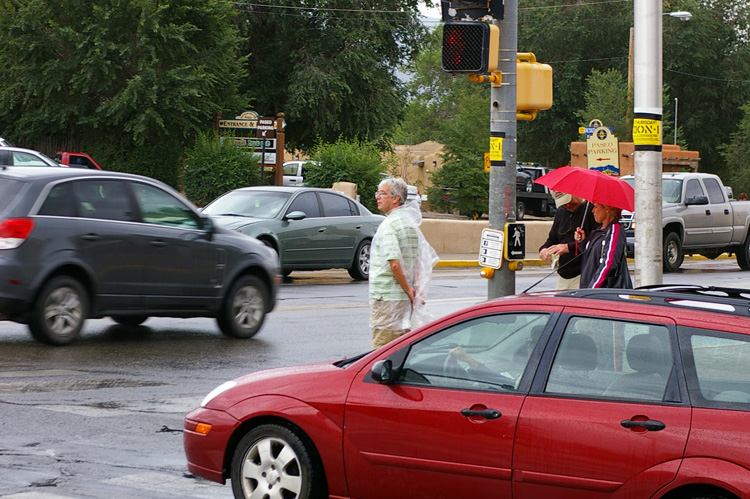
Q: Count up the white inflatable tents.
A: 0